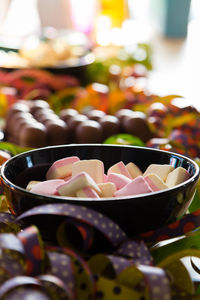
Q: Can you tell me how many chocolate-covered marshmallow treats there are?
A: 15